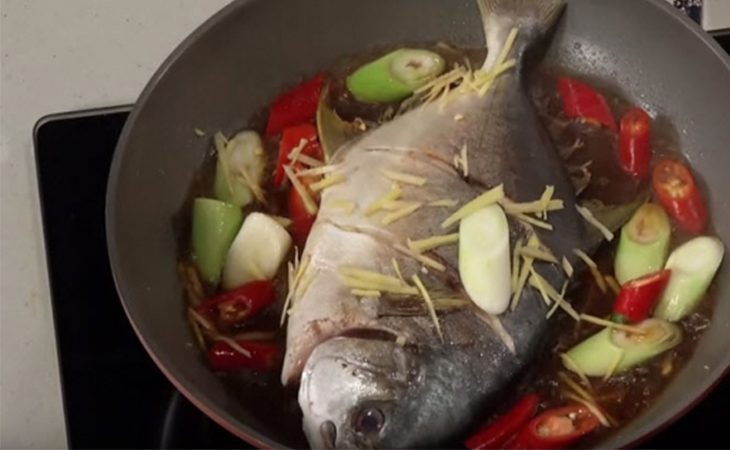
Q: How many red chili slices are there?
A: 11